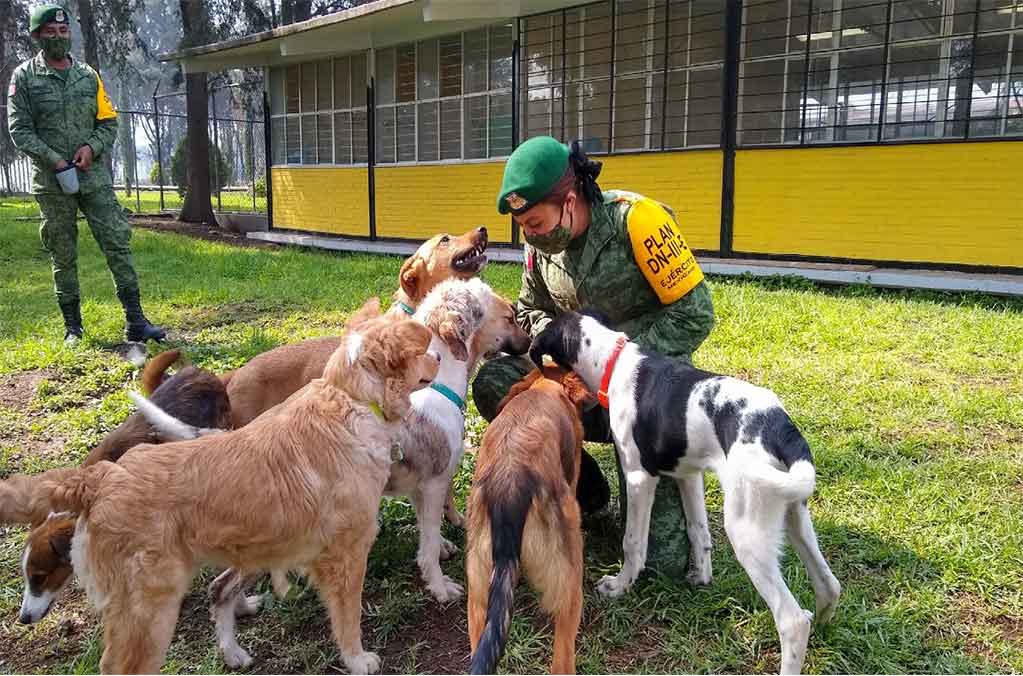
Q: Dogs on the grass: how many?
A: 7